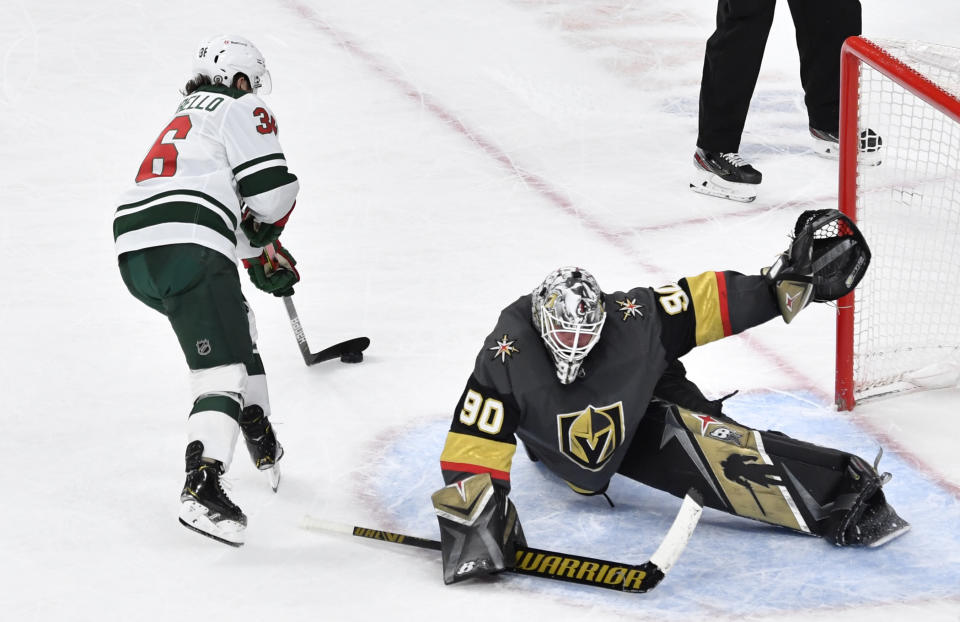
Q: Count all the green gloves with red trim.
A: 2